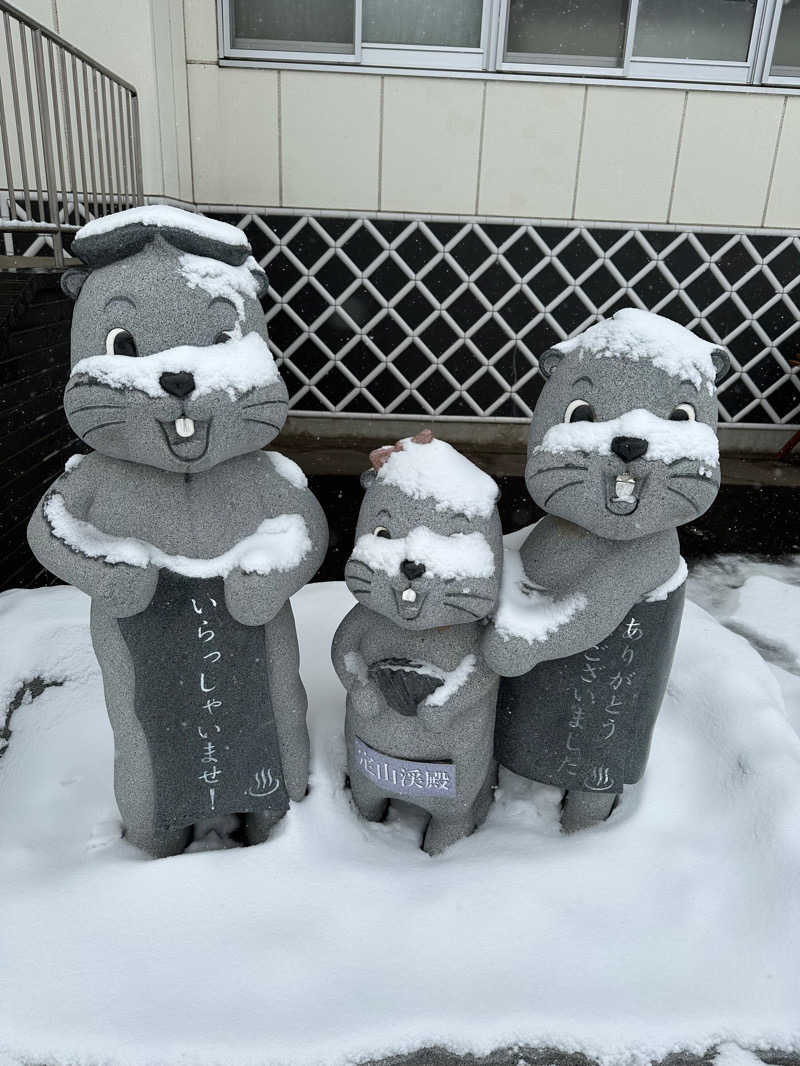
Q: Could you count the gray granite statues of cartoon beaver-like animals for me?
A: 3